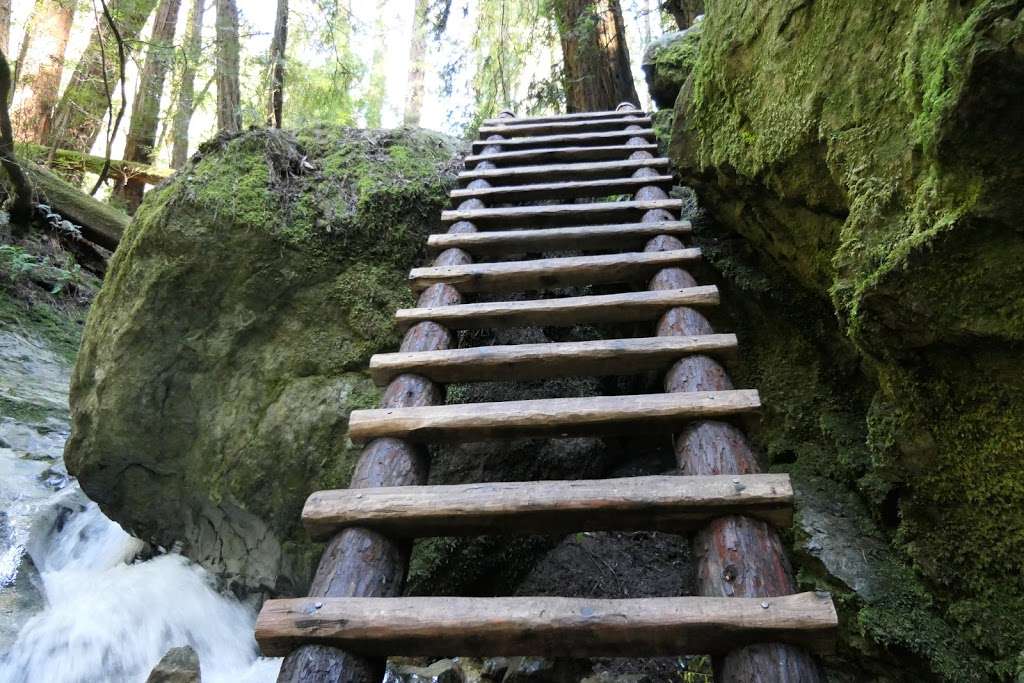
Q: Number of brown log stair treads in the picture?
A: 14